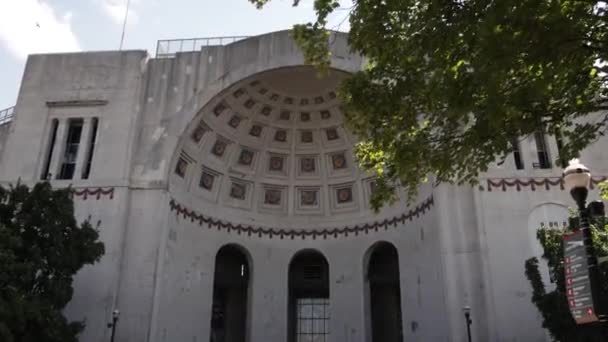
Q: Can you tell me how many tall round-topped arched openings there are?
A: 3